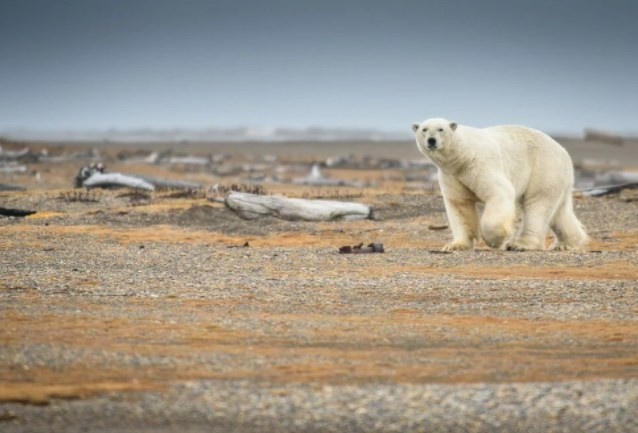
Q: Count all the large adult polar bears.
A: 1